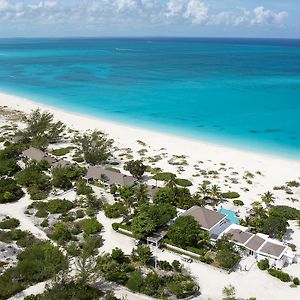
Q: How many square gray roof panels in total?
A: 3